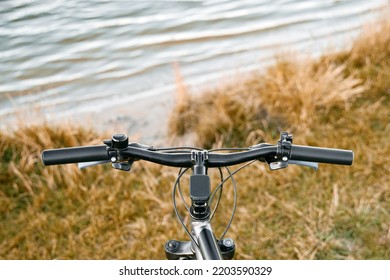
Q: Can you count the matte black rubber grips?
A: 2